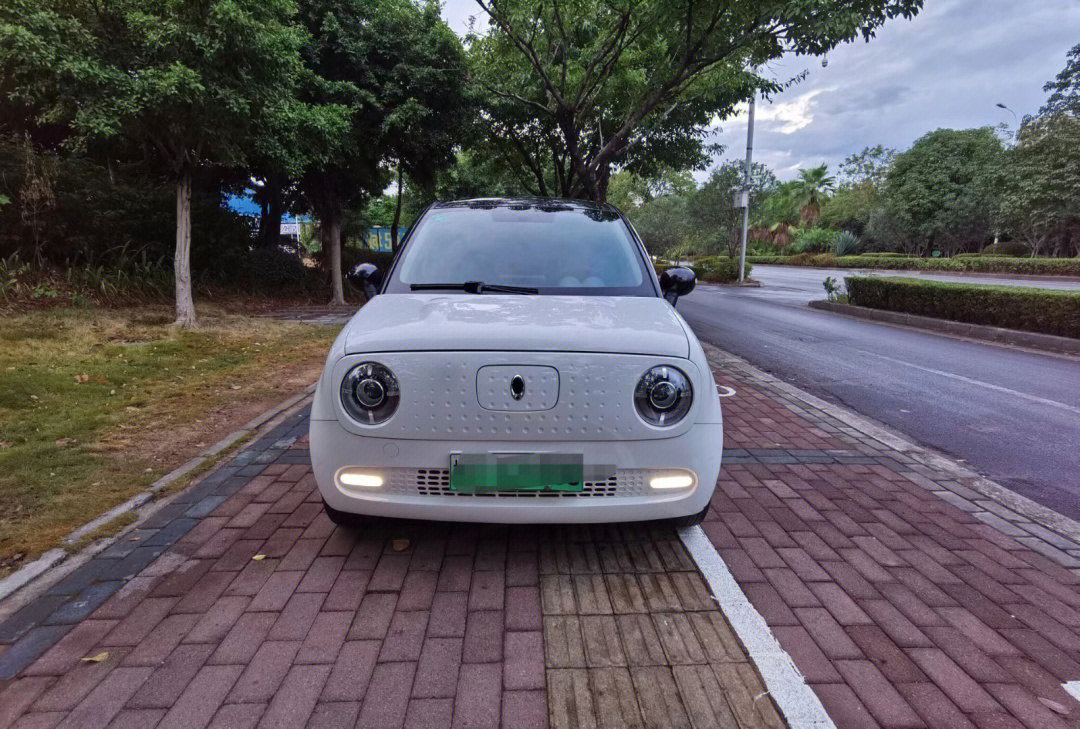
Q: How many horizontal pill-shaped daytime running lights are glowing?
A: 2